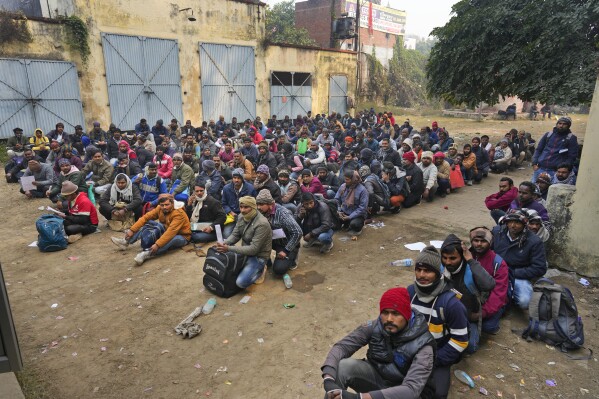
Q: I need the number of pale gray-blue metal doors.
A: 5